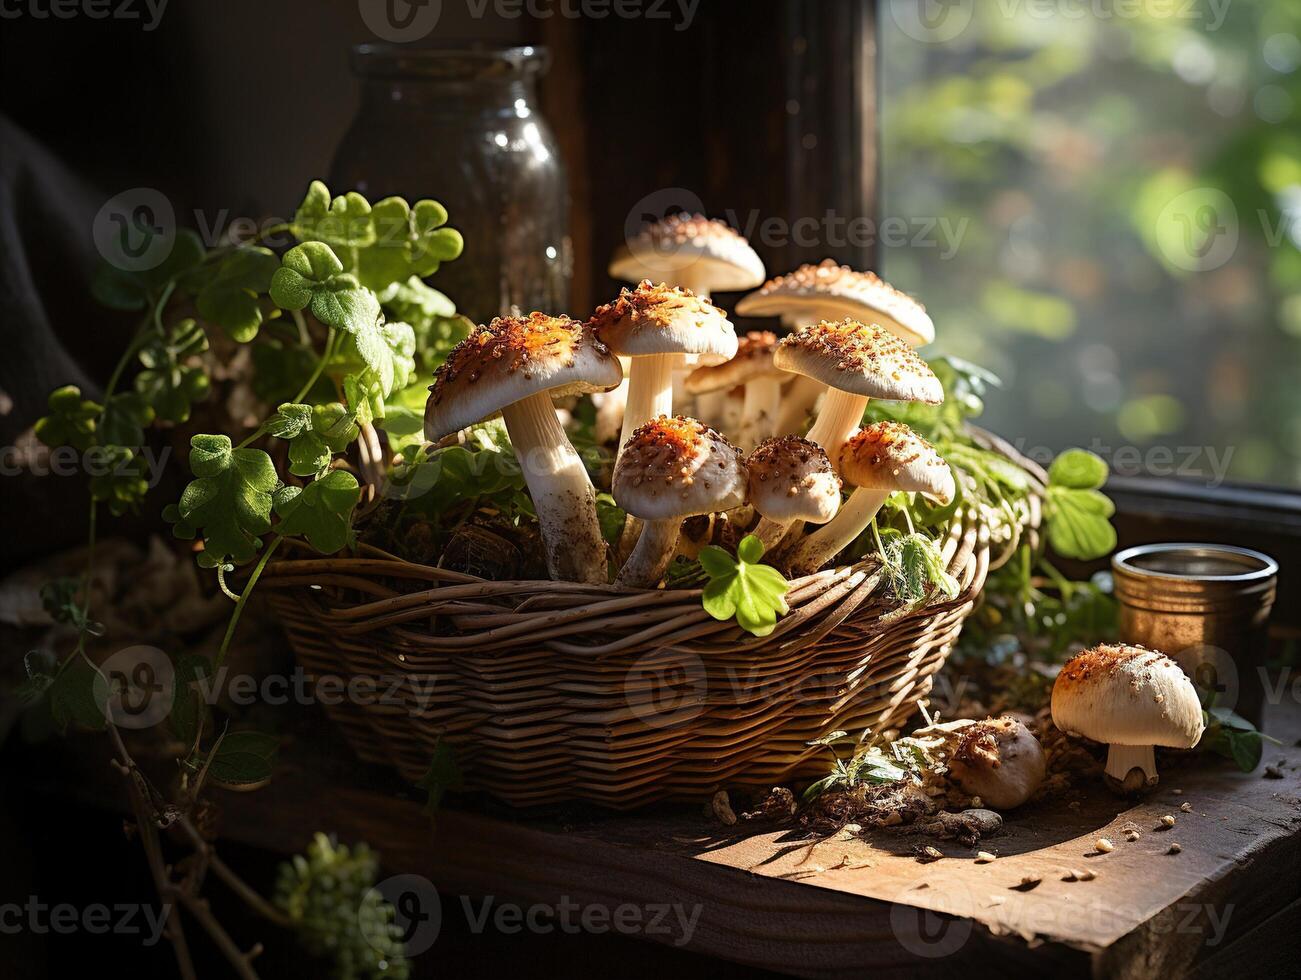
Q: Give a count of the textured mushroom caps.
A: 11